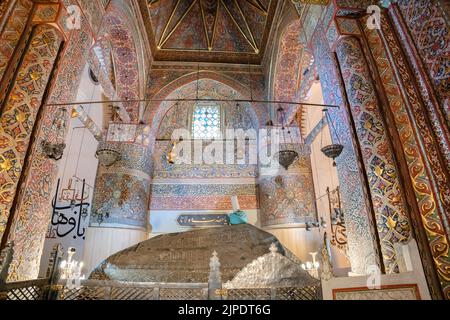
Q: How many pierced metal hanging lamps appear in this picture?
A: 4